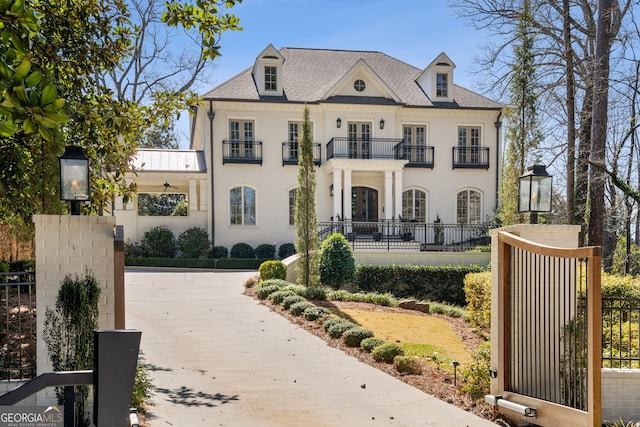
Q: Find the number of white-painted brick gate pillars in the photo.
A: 2